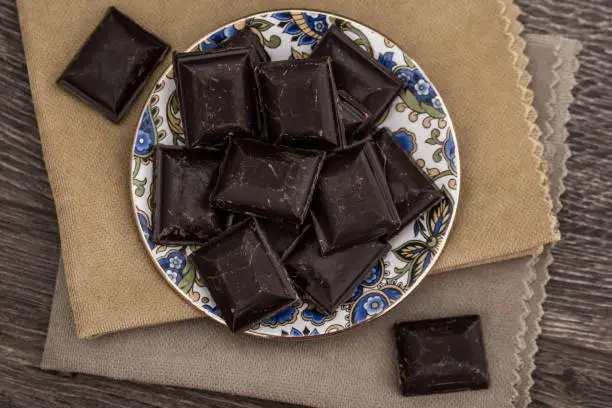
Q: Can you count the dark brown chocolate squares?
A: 14